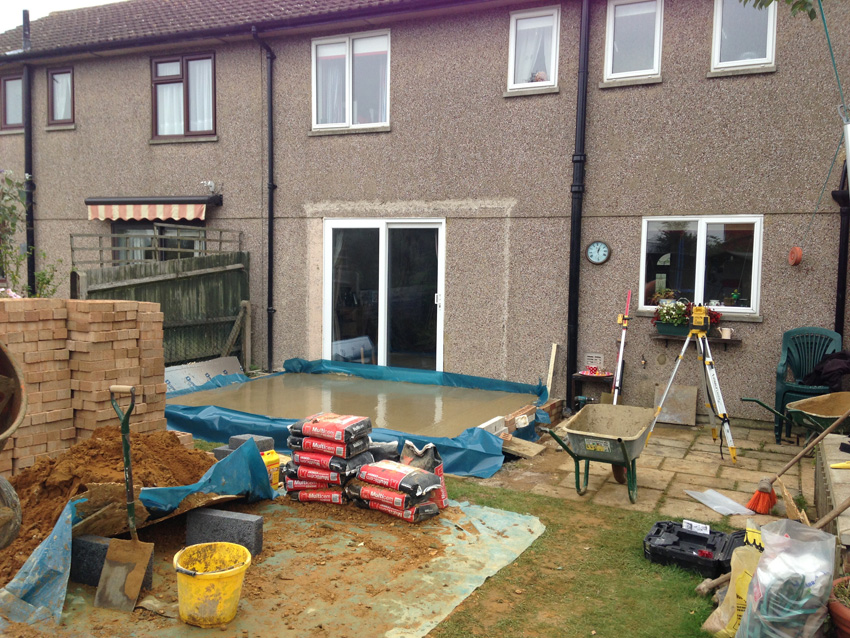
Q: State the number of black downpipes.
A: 4